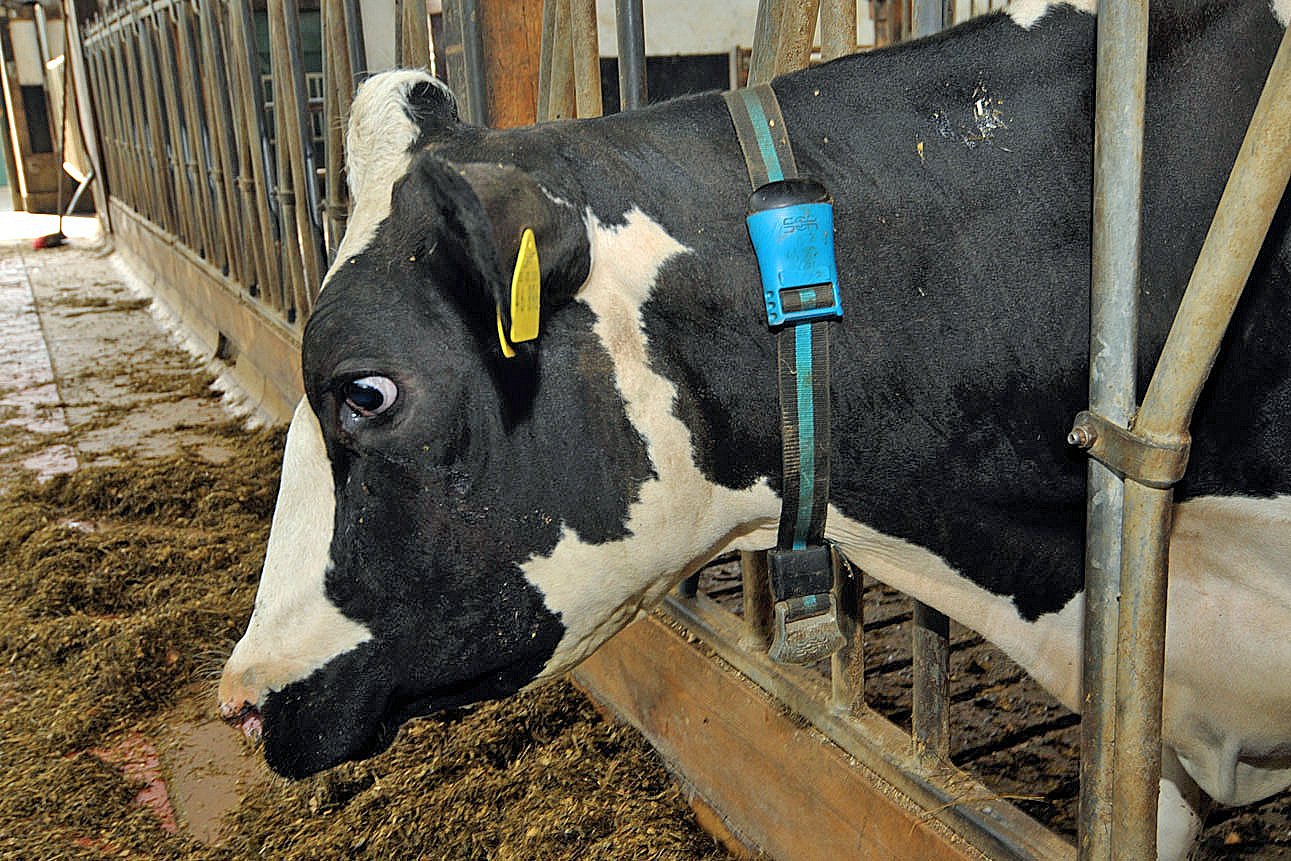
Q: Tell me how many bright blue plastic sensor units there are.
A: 1